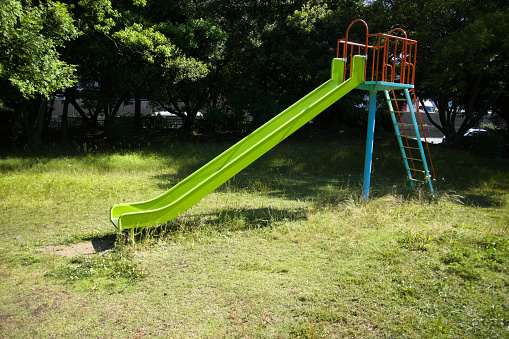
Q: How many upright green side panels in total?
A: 2